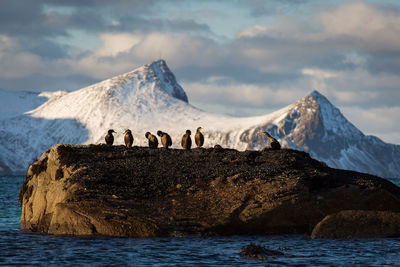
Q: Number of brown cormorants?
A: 7